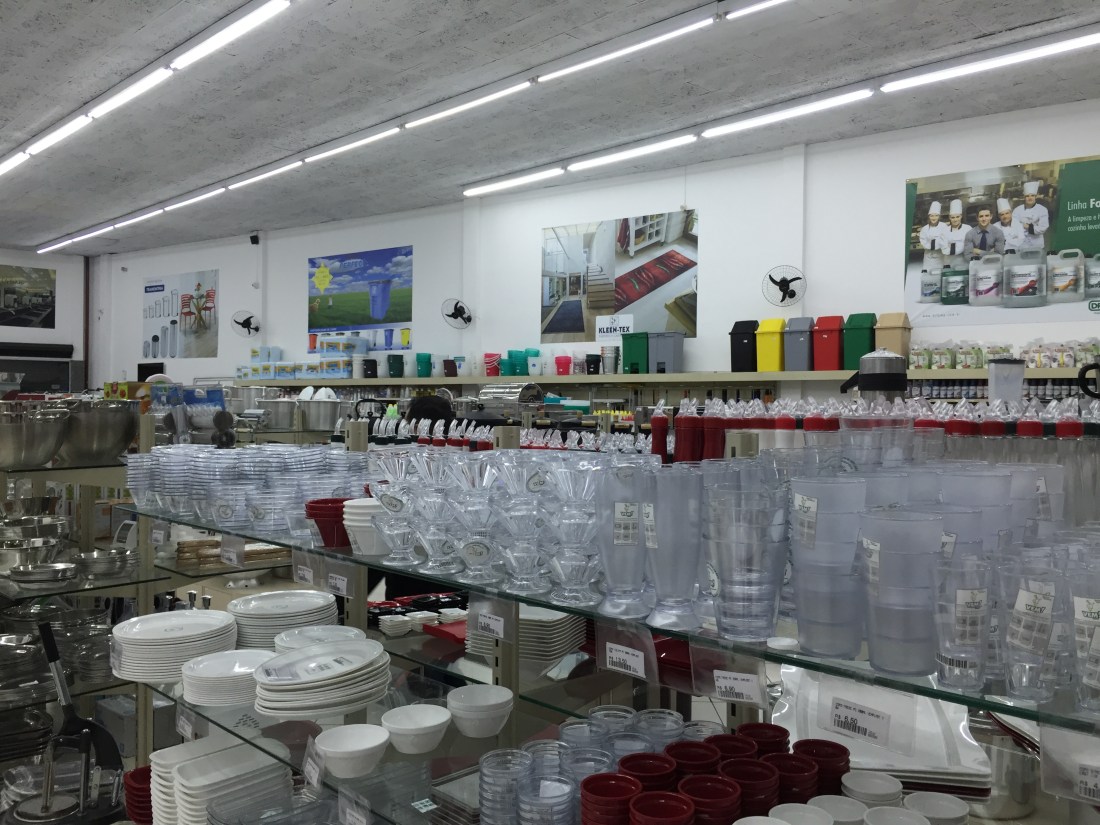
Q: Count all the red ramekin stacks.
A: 10